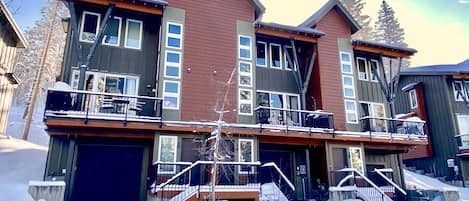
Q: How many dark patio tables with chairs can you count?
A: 1